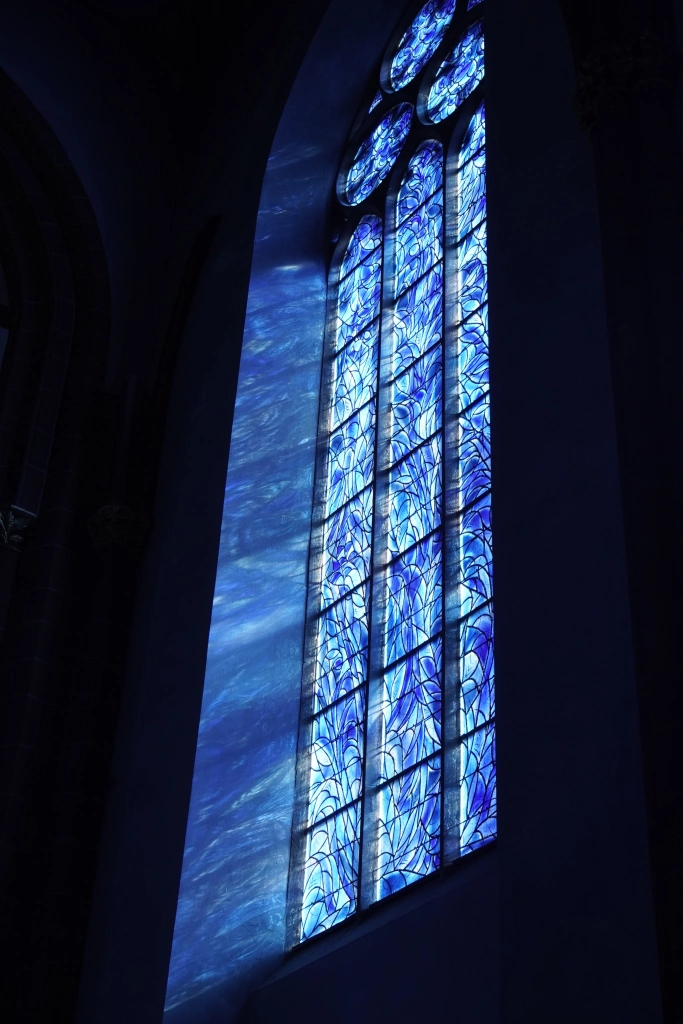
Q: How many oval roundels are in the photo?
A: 3